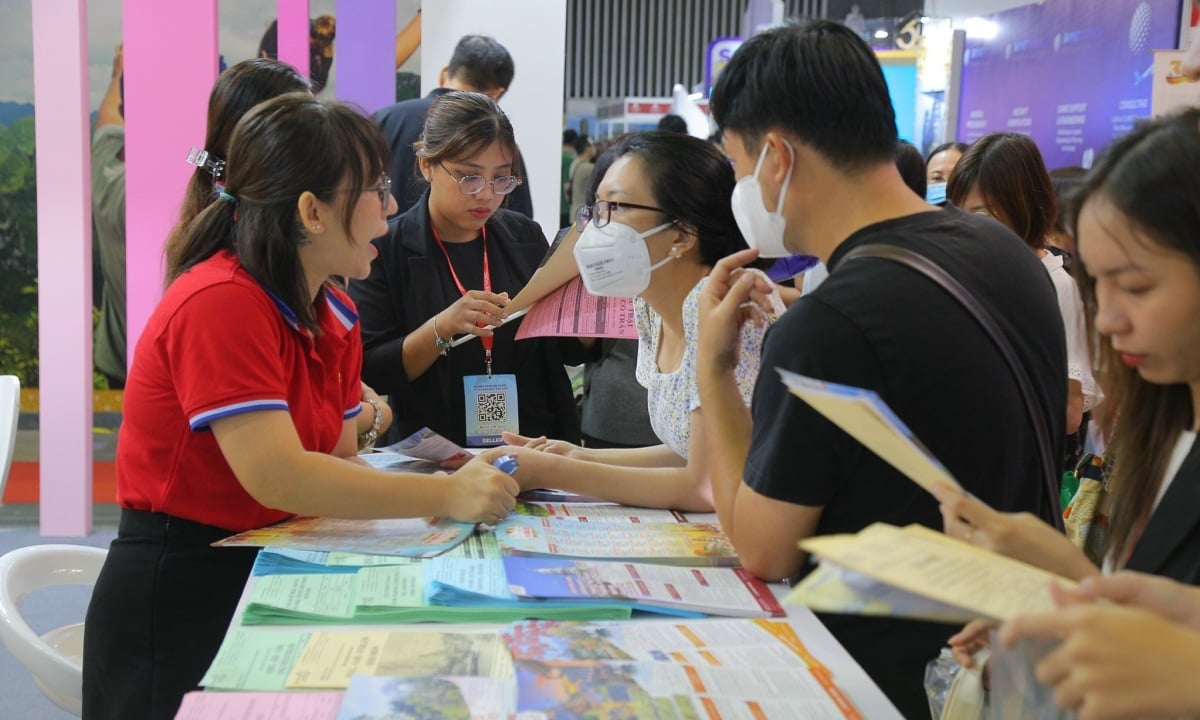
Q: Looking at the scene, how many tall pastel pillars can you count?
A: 4